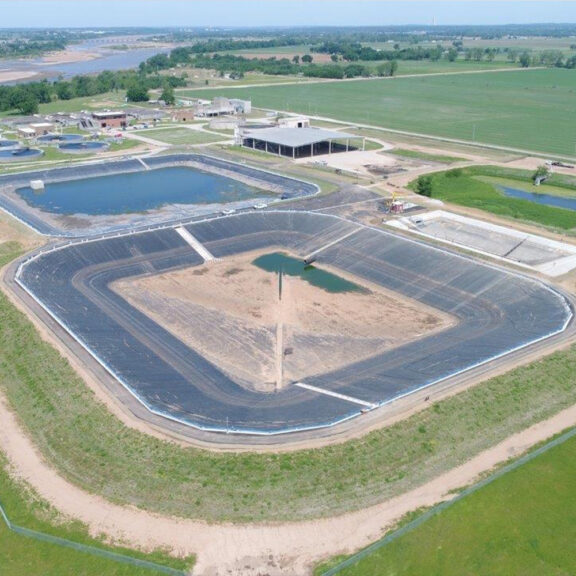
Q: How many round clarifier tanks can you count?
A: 4